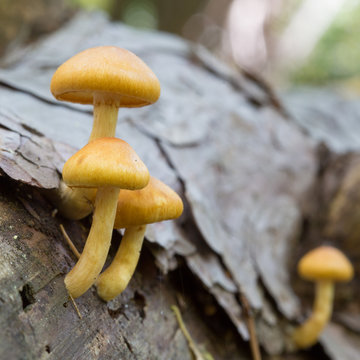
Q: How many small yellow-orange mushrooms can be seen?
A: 4